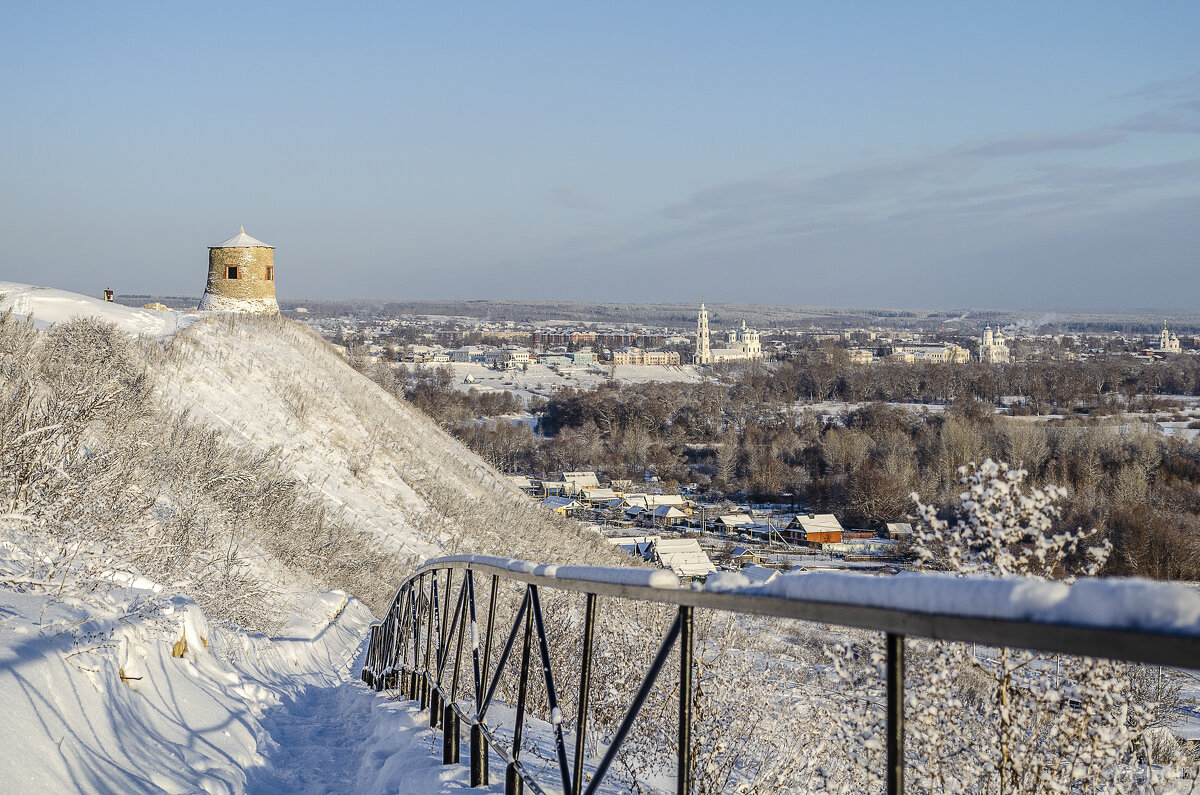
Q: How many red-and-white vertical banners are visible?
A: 0